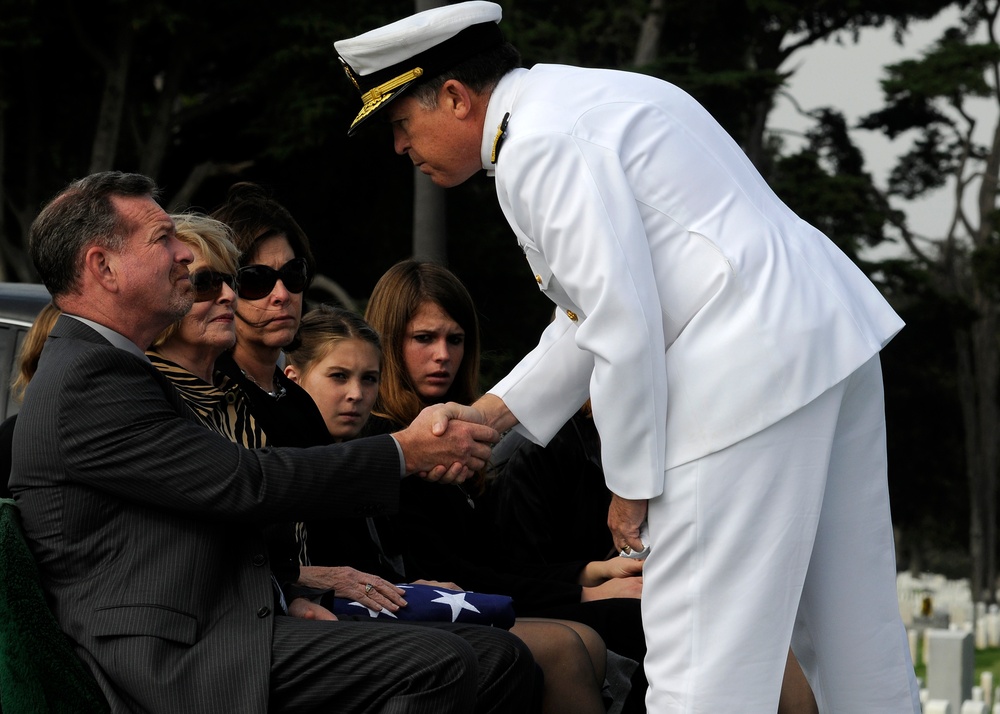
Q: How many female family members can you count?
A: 4